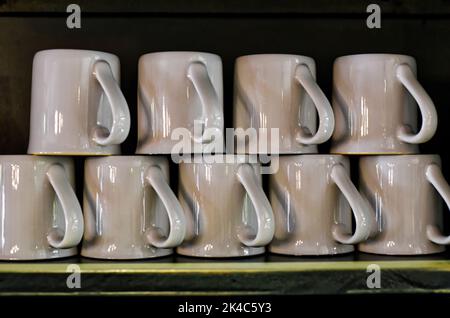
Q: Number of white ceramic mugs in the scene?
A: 9